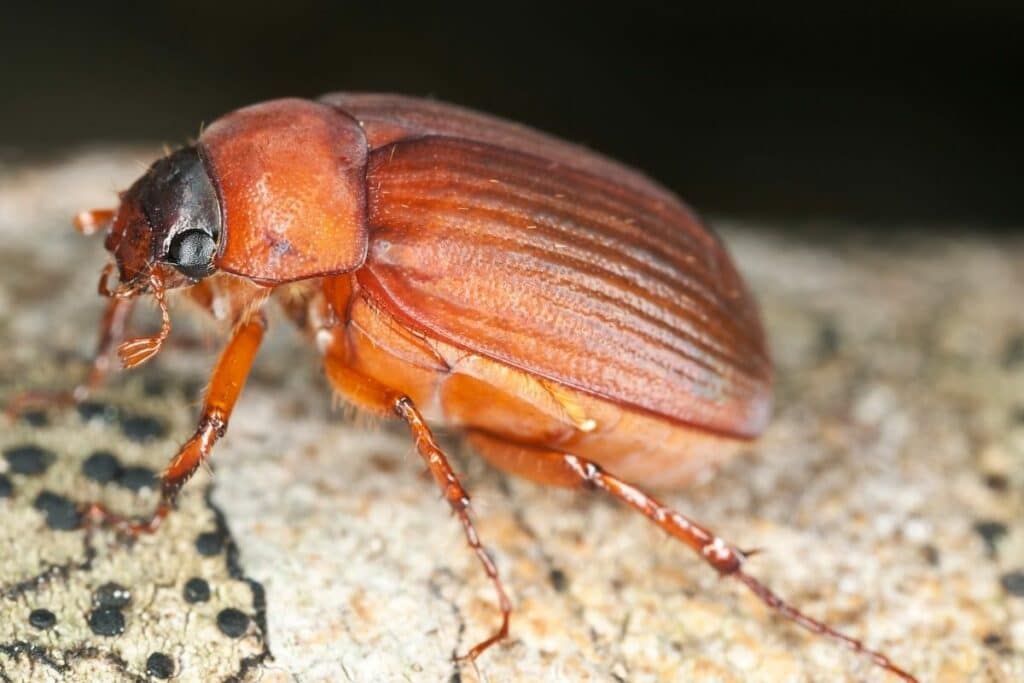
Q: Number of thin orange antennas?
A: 2